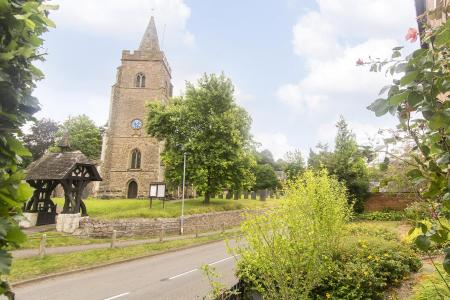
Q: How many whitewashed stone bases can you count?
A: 2